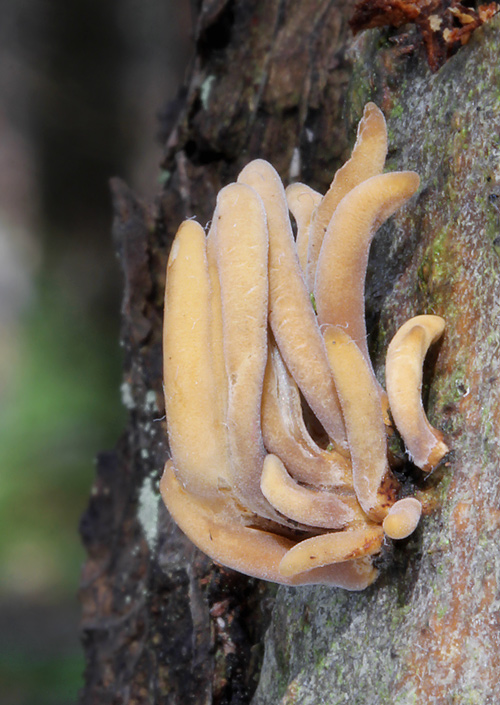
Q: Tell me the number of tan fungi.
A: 13